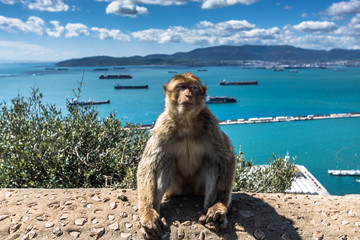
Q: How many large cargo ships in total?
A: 5